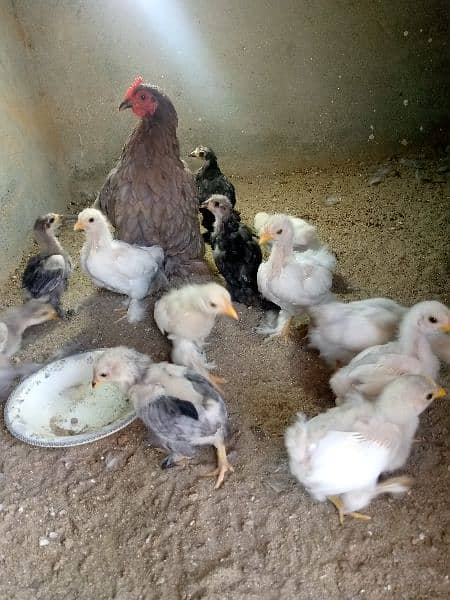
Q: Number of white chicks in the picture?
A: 7